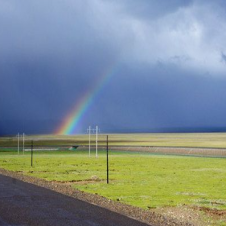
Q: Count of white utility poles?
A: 4